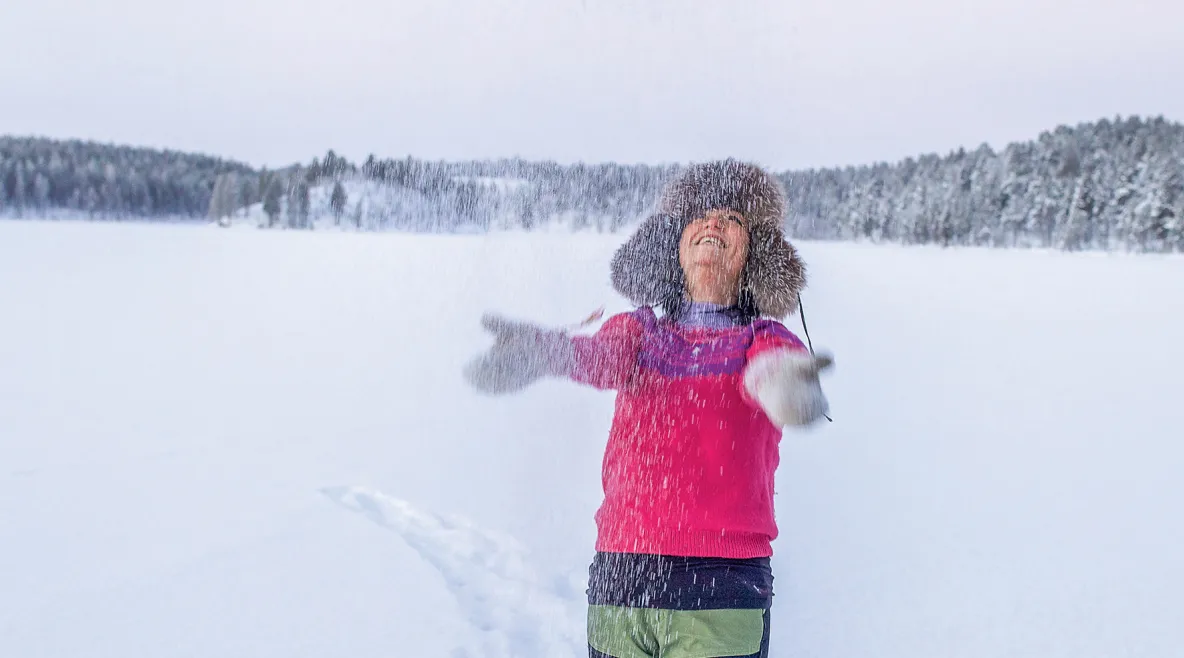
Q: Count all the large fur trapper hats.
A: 1